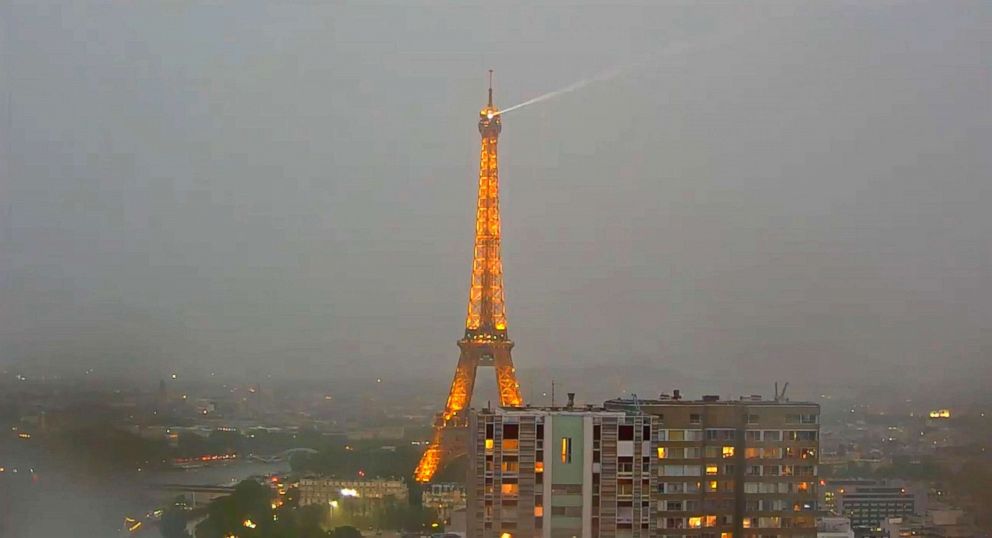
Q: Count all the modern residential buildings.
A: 2